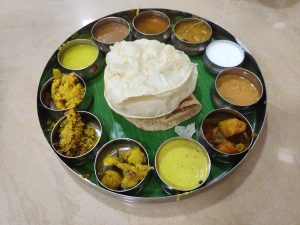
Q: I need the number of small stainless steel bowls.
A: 11